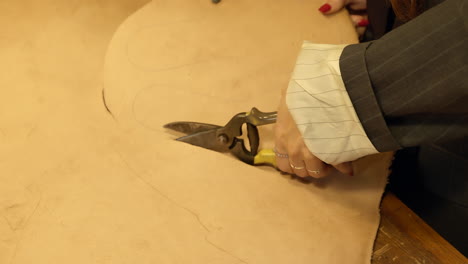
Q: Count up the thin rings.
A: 3